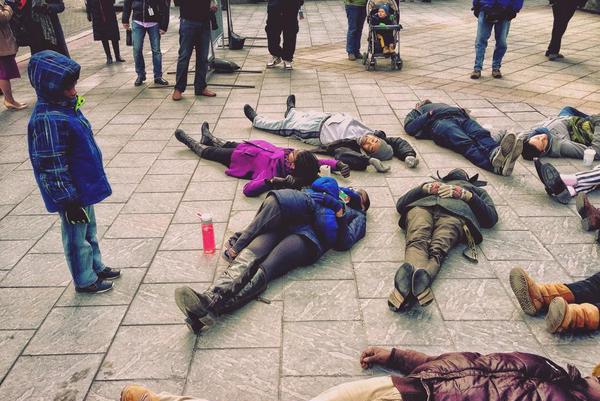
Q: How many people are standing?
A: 10